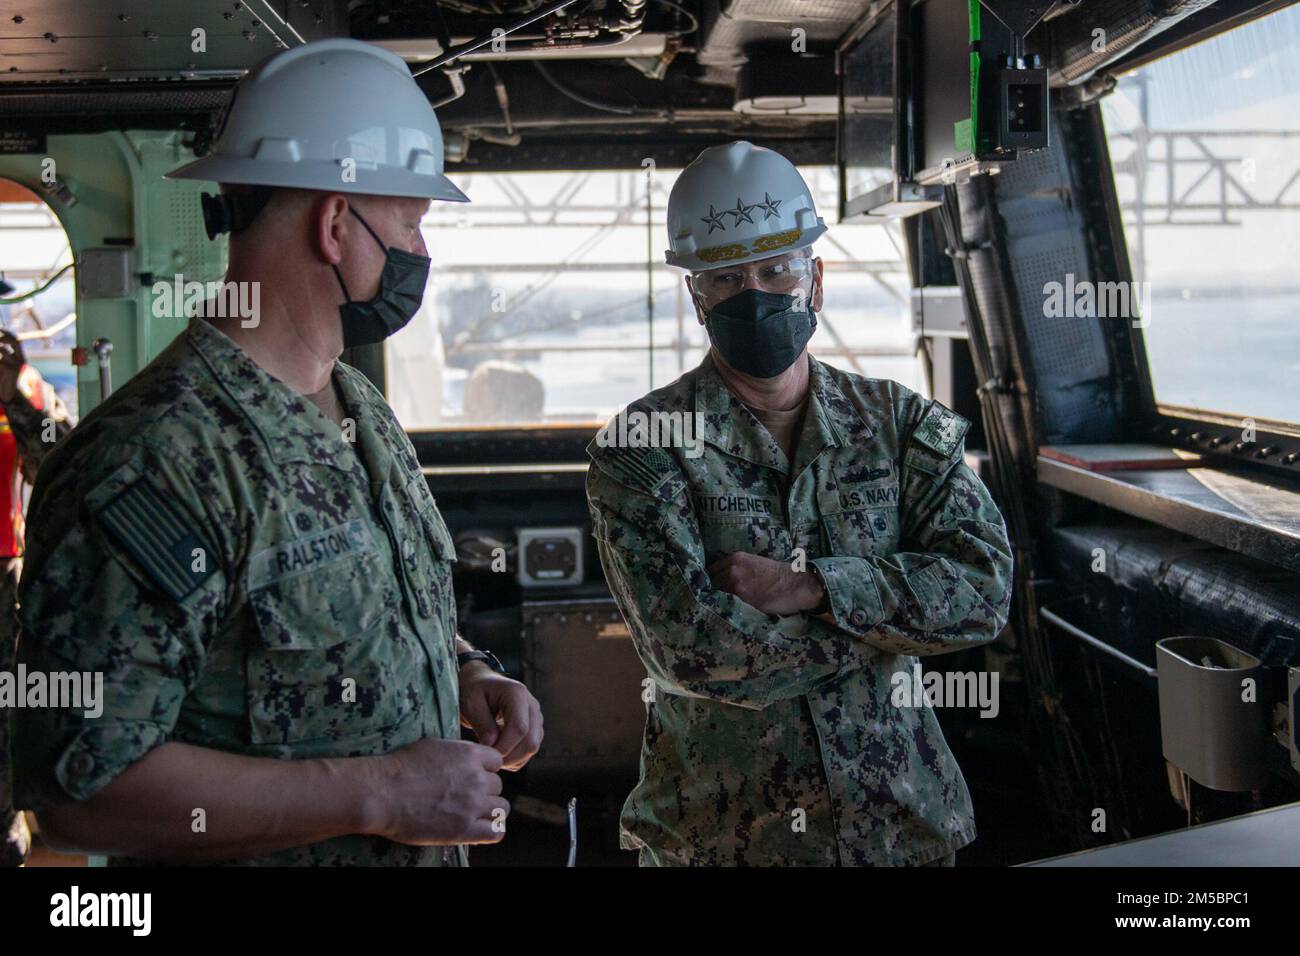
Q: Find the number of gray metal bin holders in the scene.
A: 1